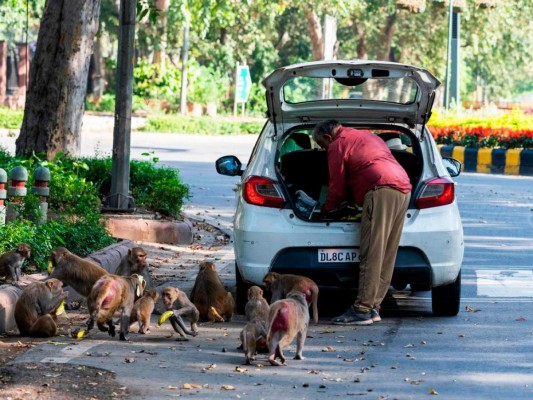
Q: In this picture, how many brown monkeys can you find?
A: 12